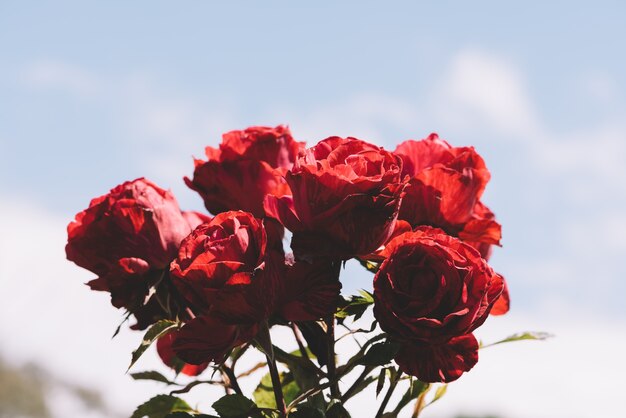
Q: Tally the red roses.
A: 6